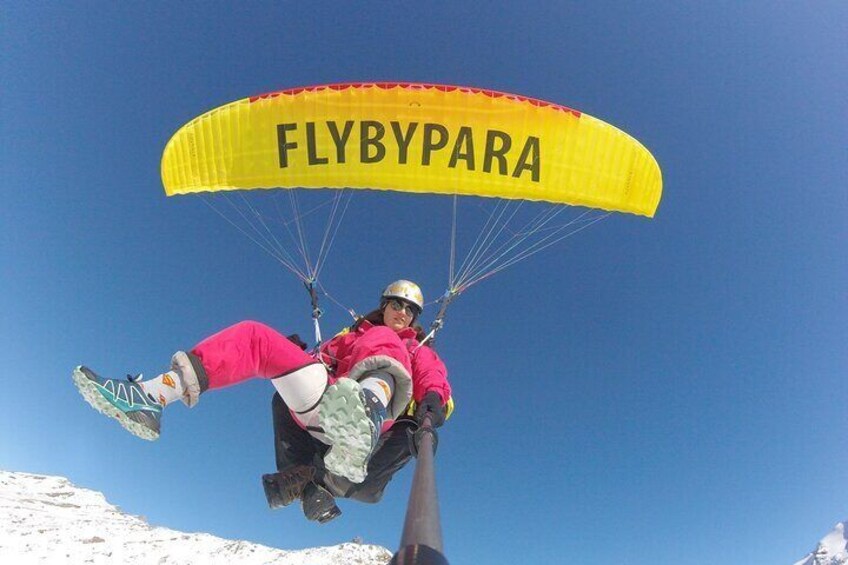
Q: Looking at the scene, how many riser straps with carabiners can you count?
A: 2